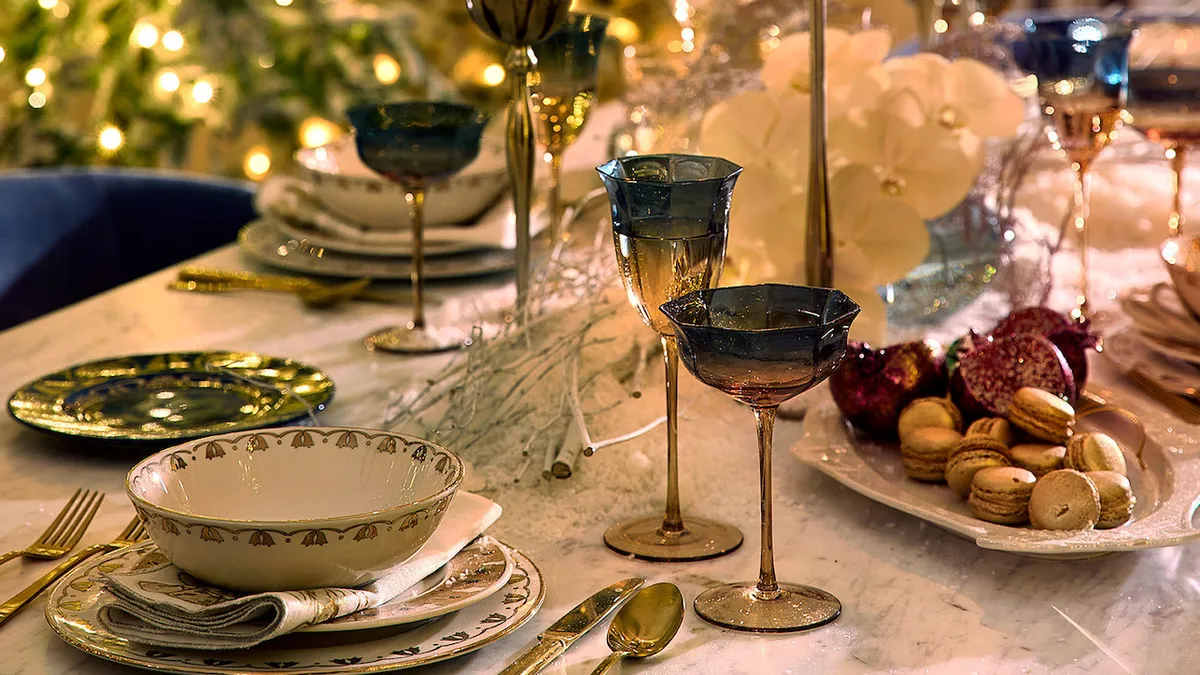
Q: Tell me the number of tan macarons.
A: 10